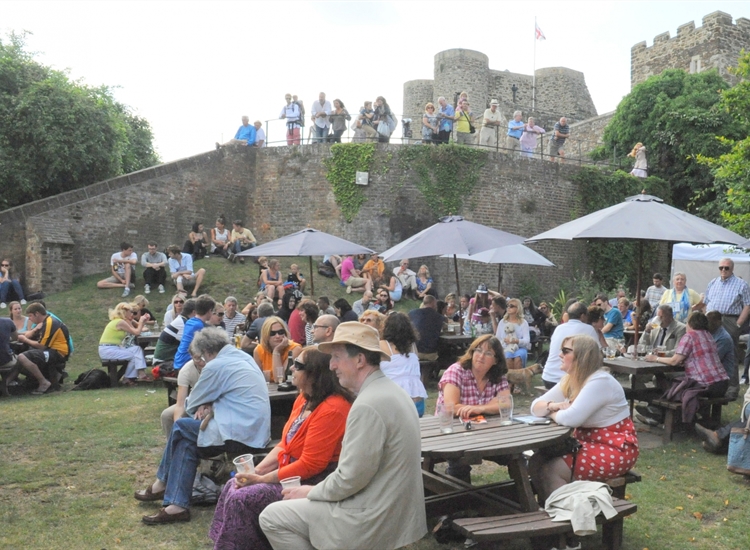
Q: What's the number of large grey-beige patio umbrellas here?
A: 4